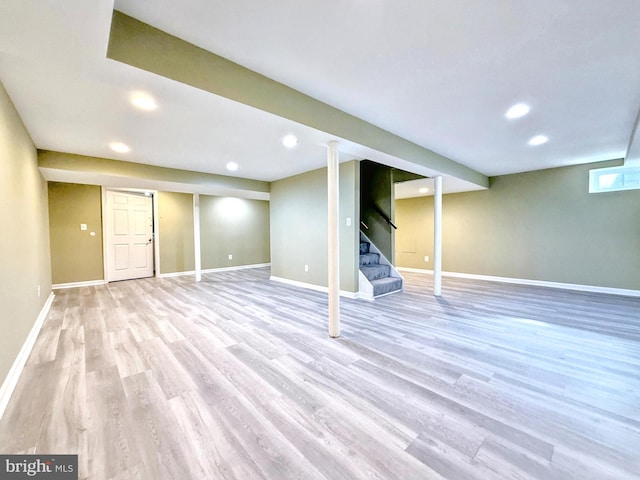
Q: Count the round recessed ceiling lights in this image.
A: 7